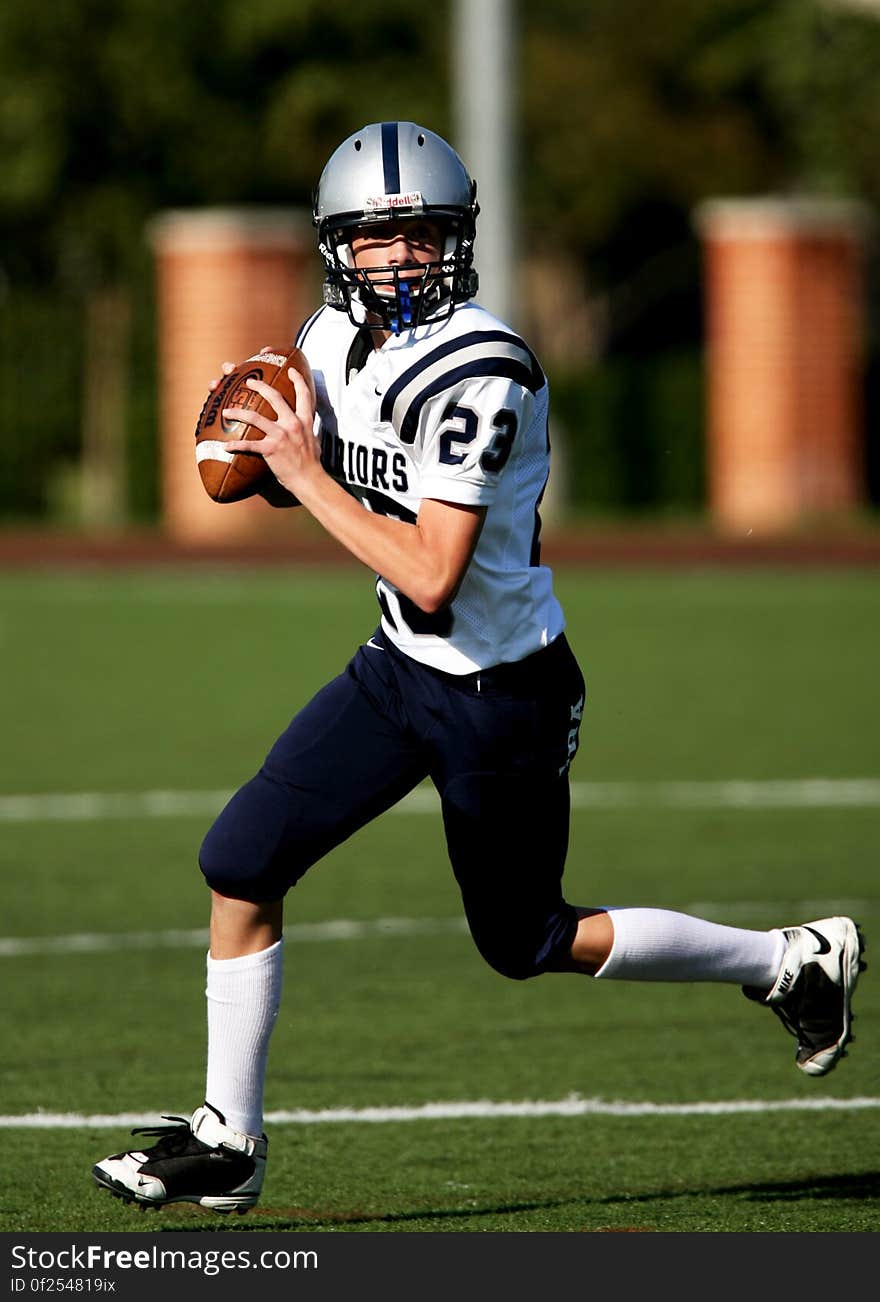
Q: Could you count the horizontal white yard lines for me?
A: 3